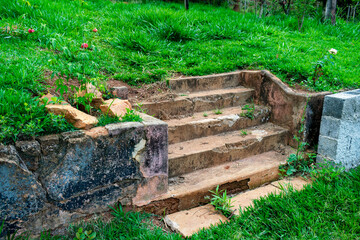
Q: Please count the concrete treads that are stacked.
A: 5